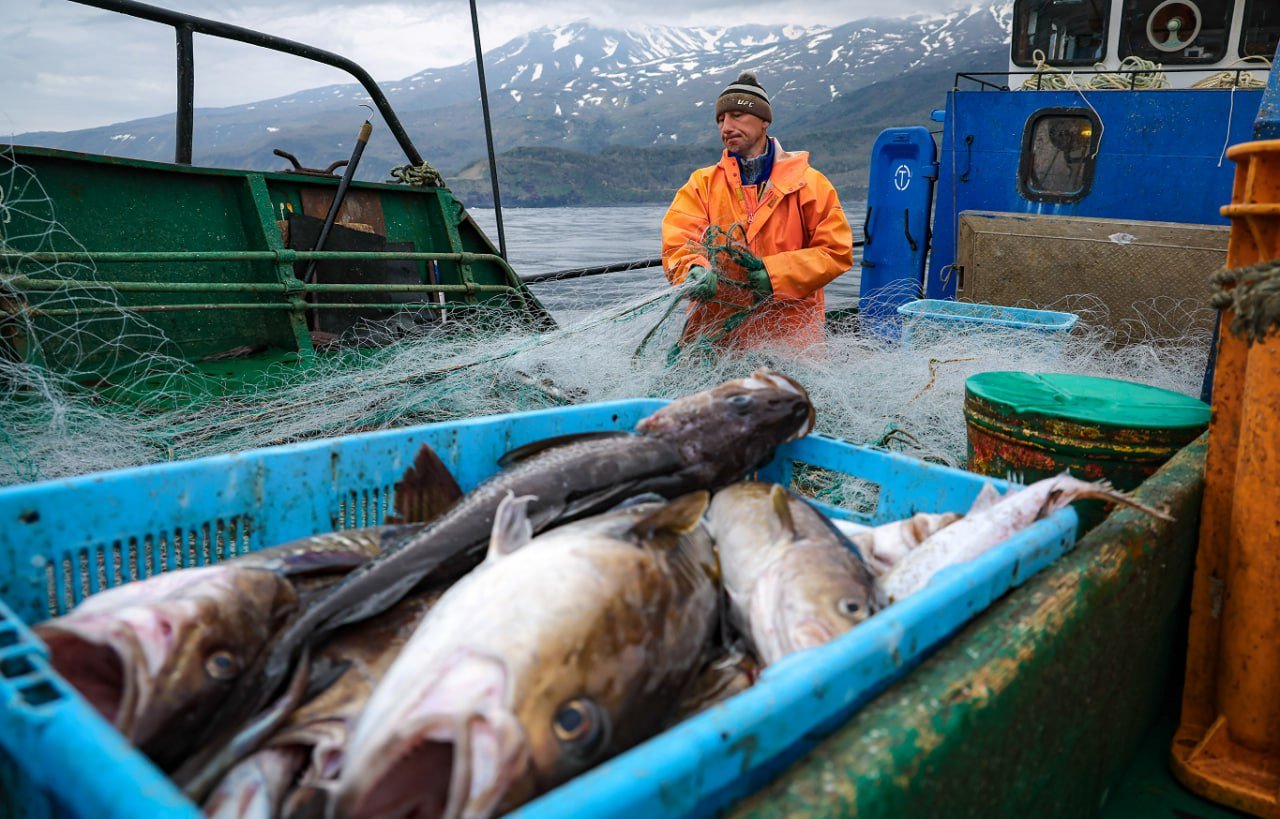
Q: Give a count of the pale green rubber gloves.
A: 2